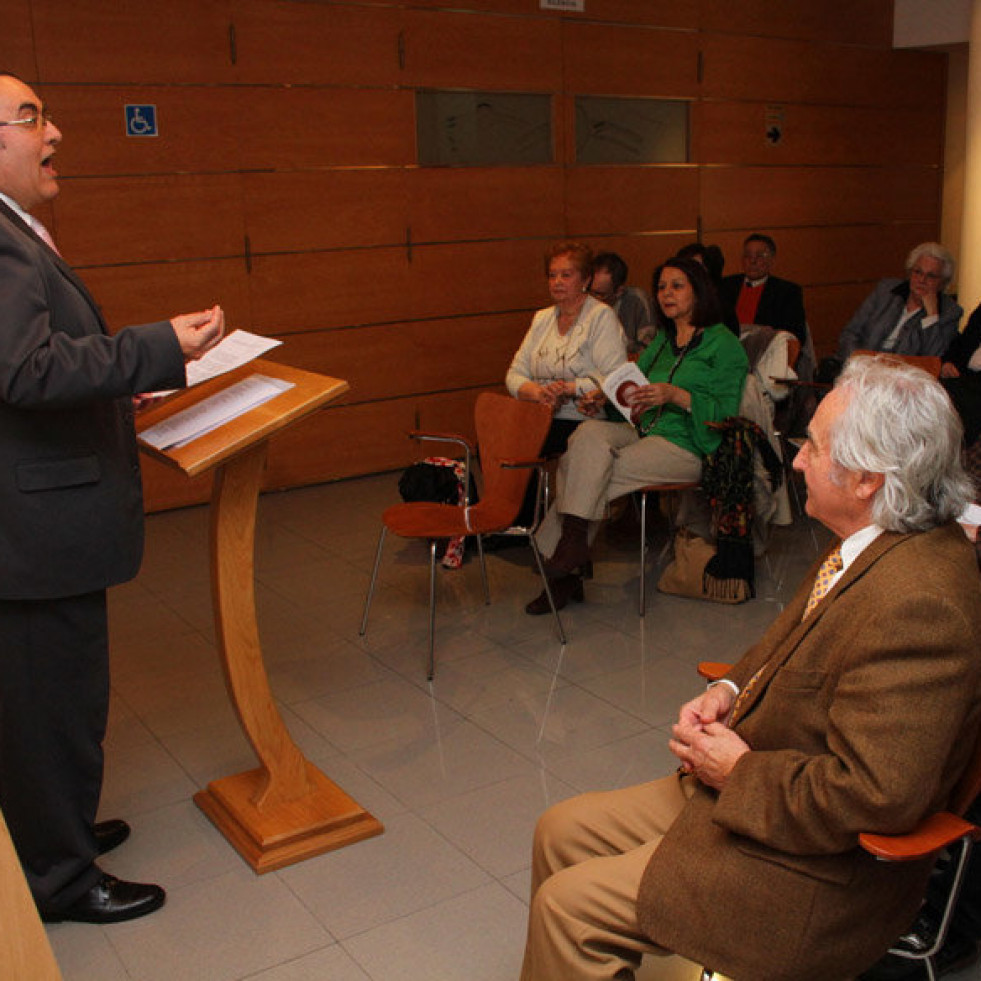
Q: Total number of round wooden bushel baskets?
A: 0